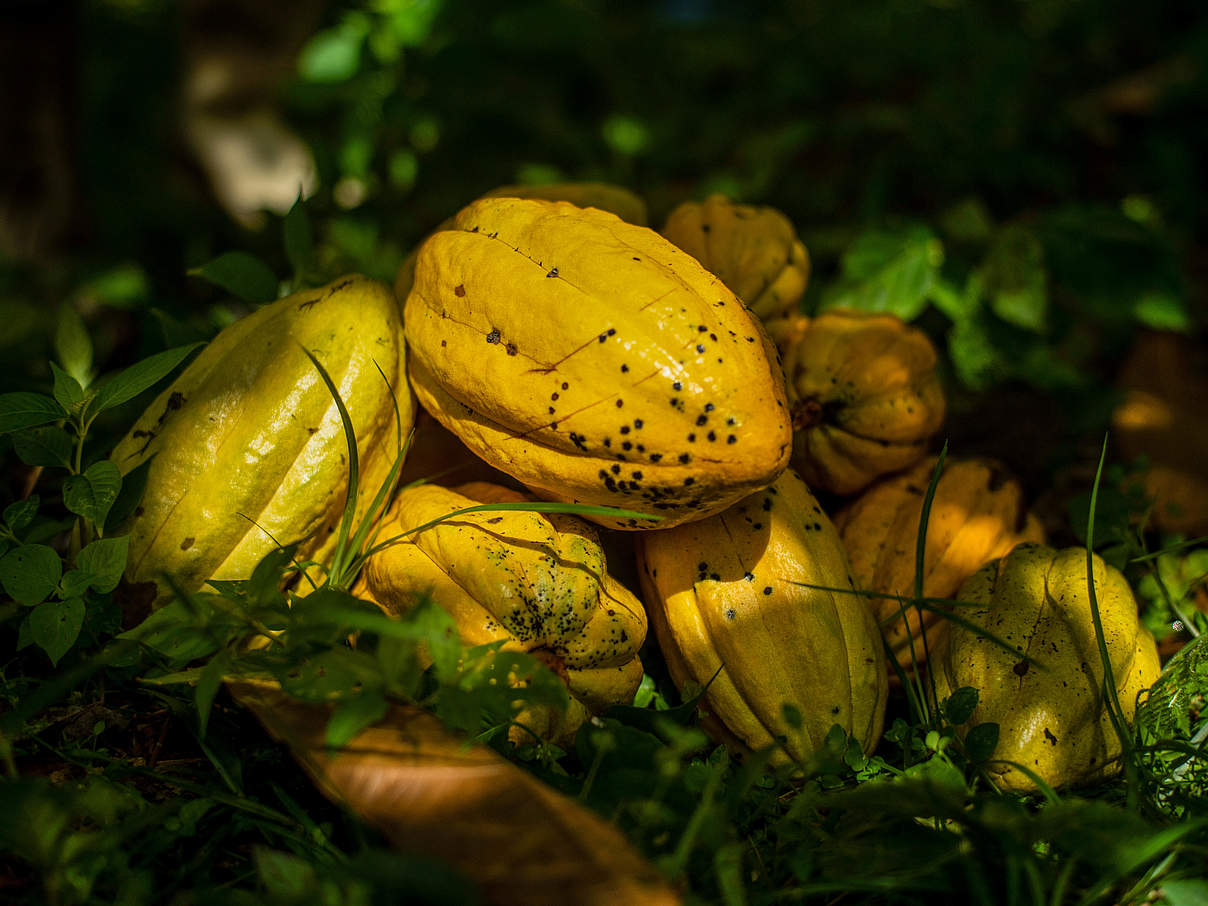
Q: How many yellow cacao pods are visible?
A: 9